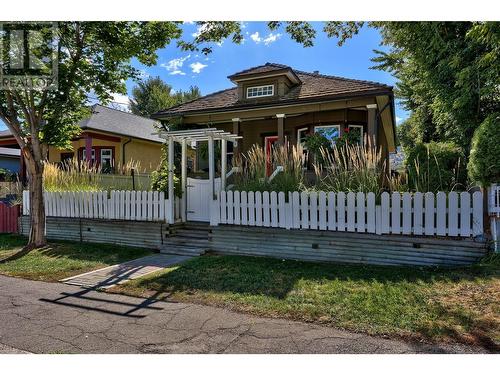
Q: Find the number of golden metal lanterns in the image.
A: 0